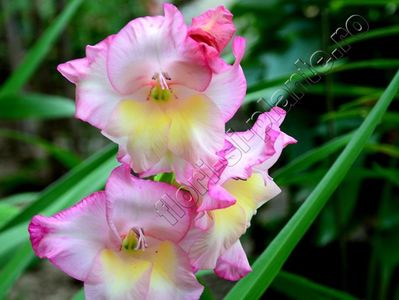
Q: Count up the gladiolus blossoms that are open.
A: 3